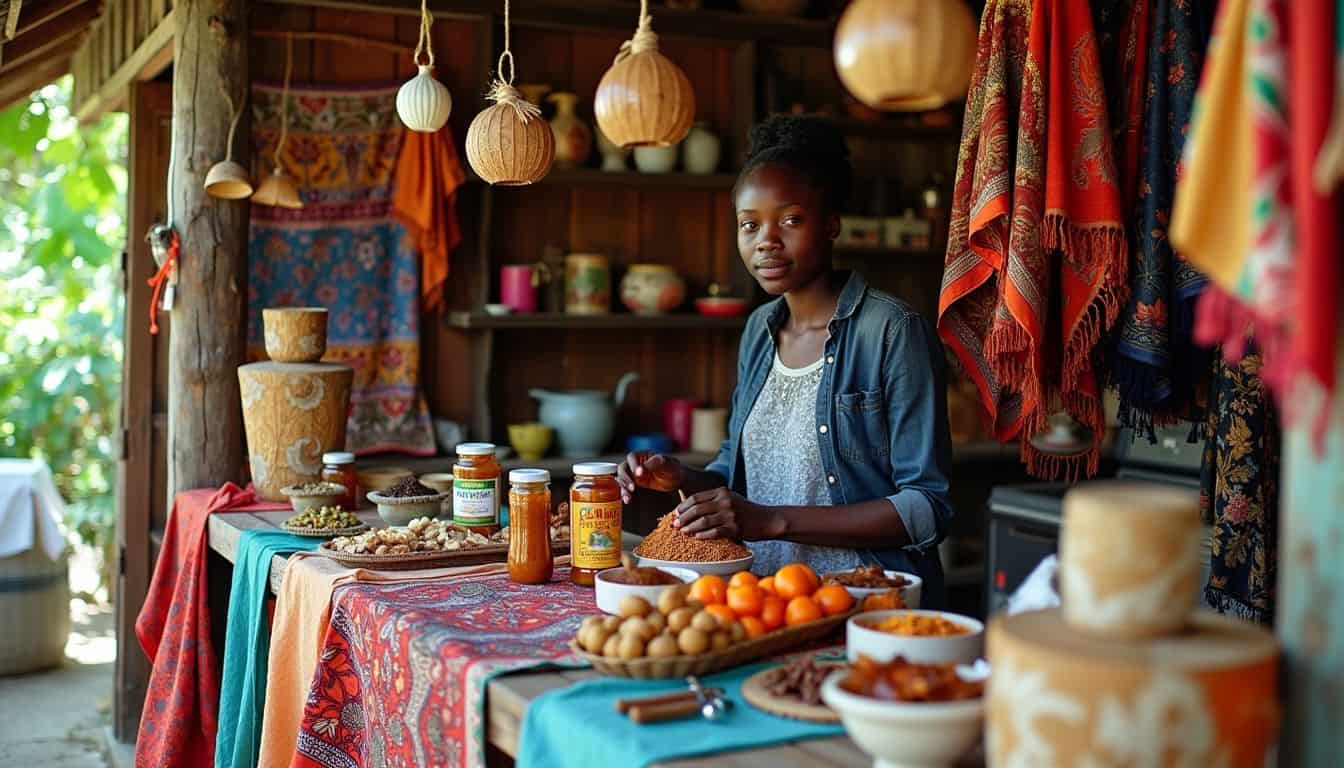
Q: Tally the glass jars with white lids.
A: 4